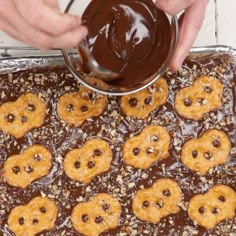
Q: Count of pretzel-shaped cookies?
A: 12